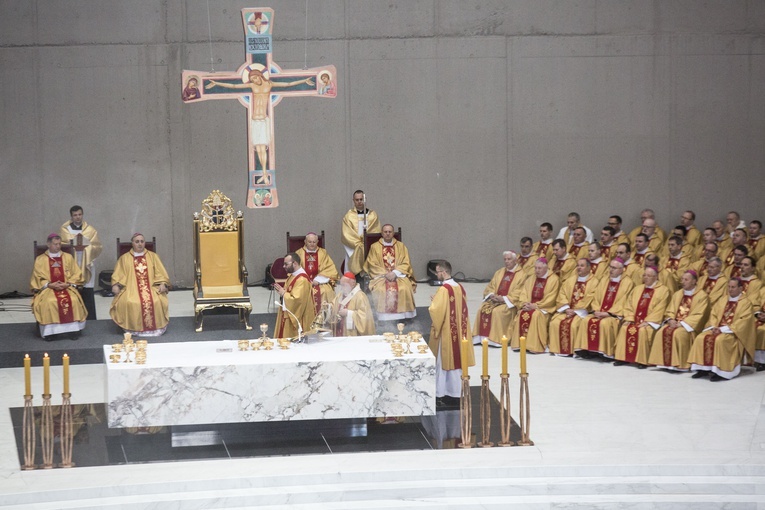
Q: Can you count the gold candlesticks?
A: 7